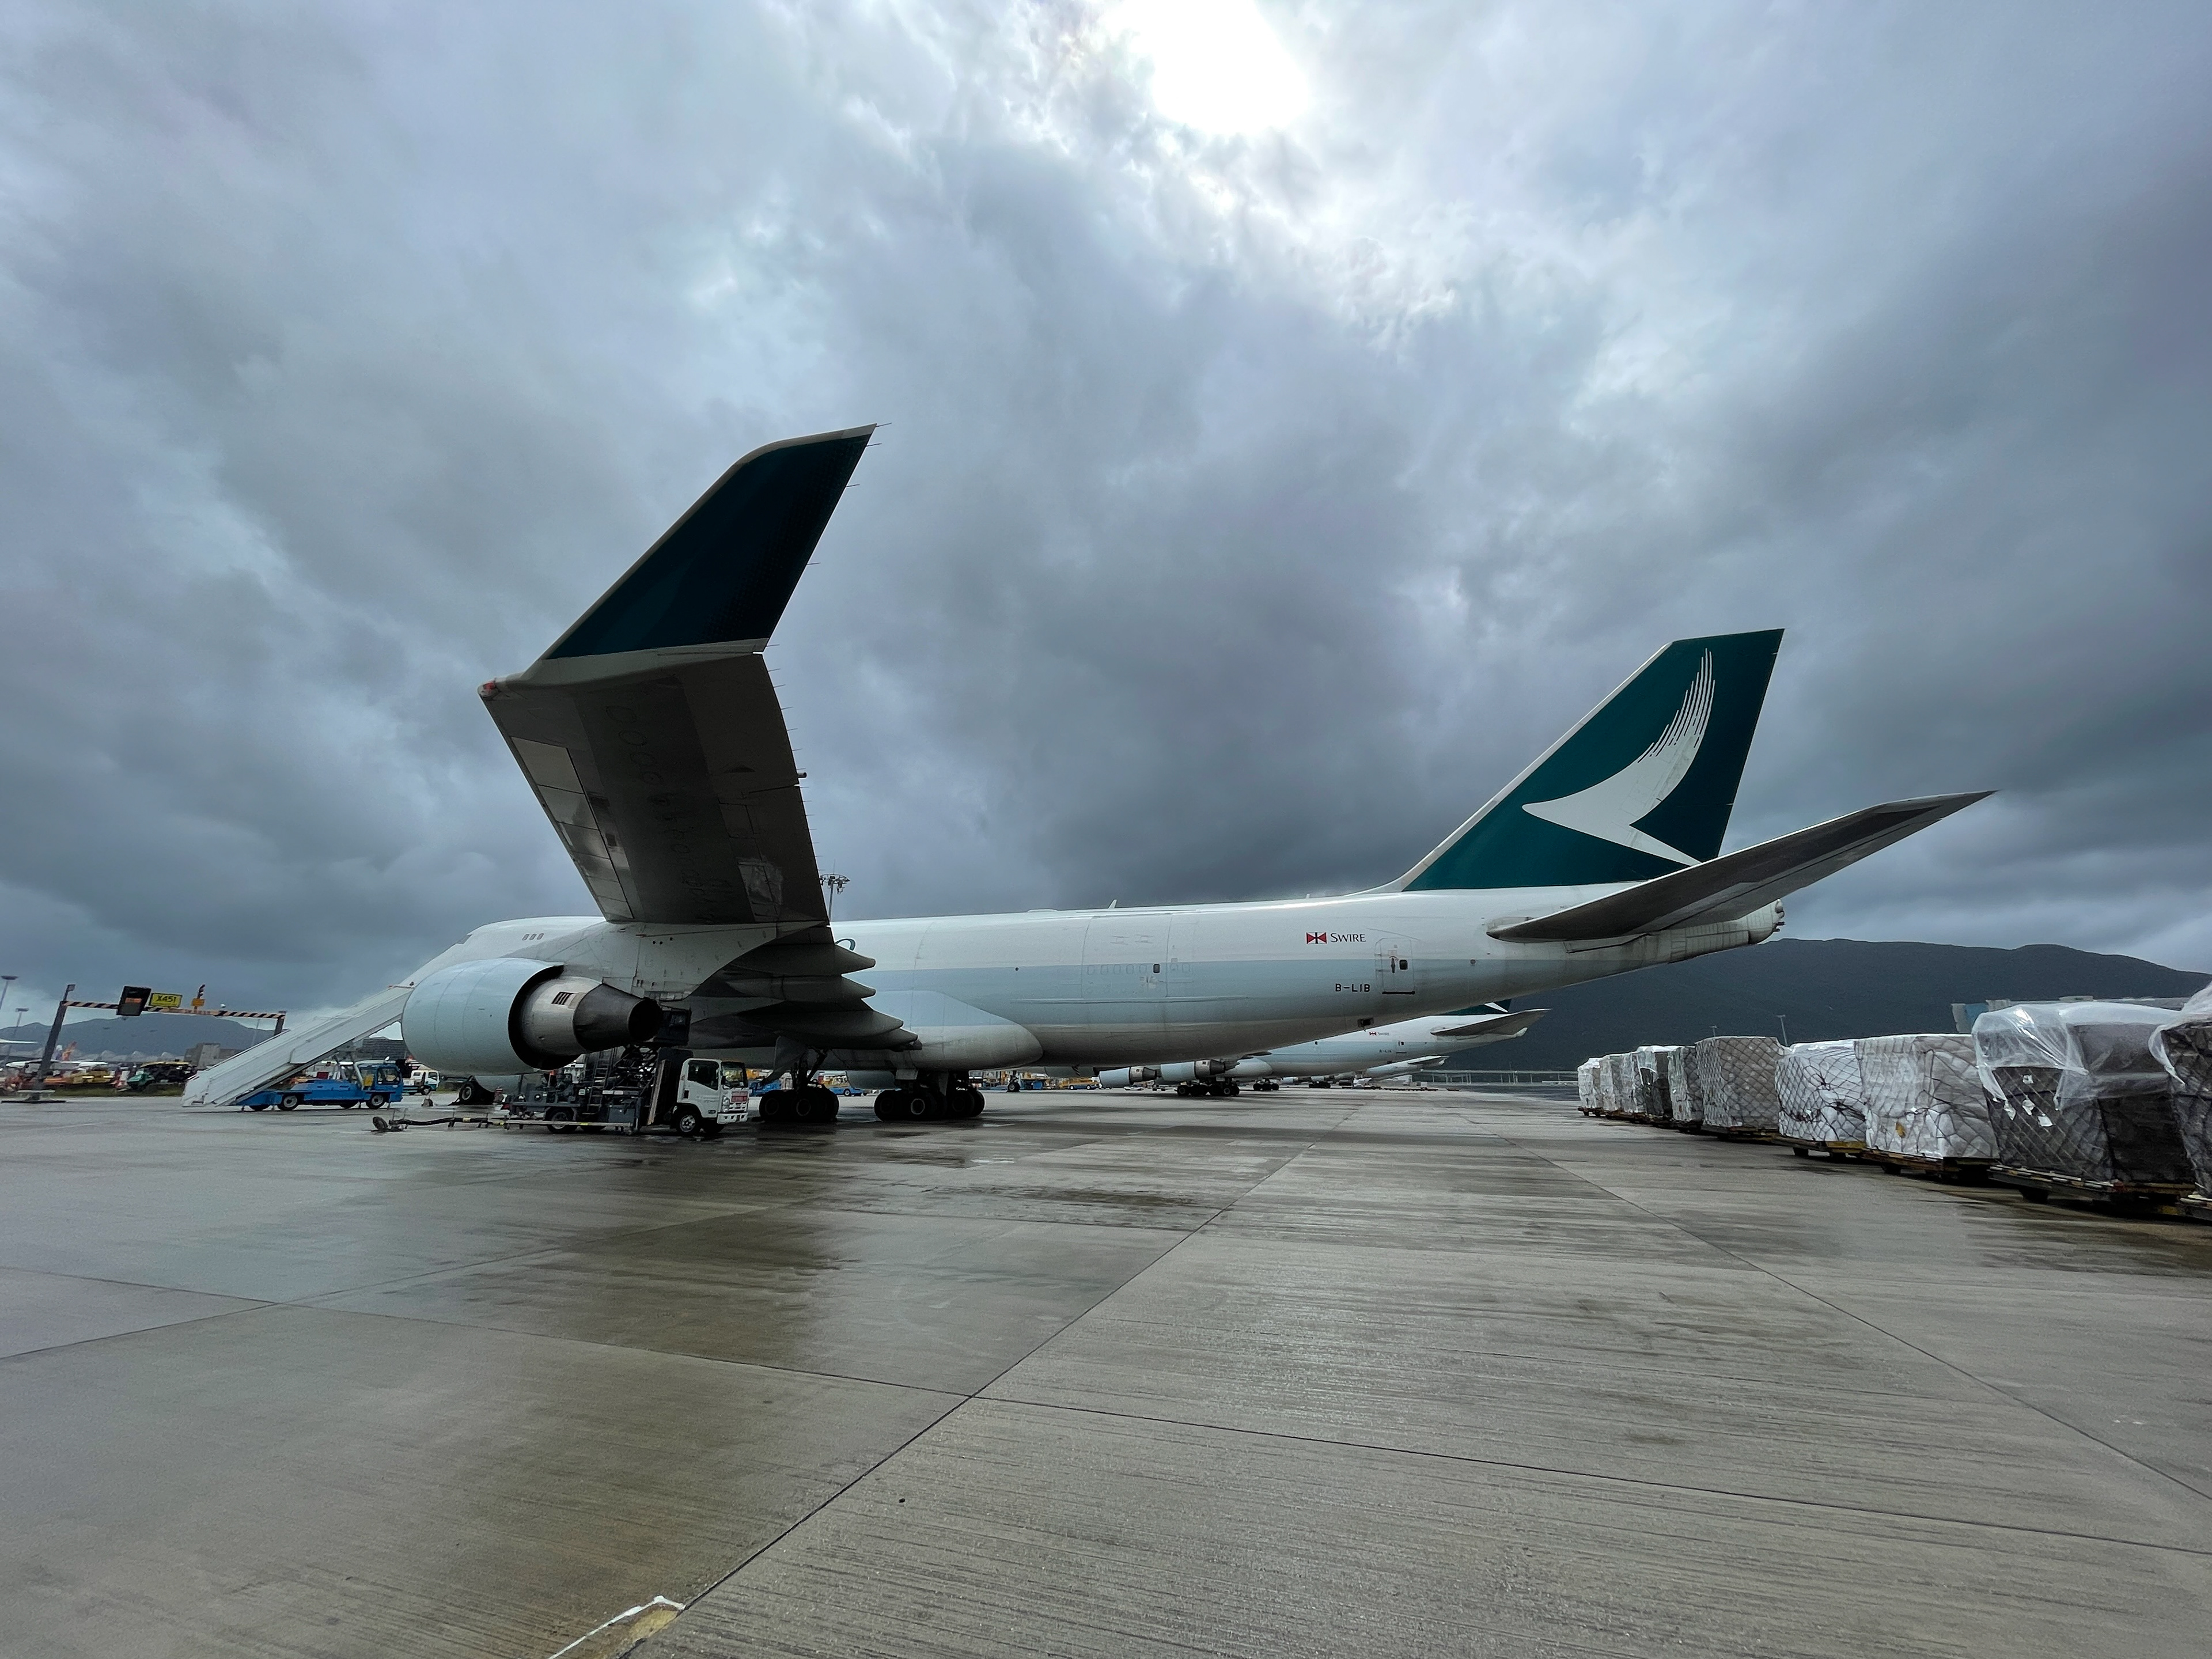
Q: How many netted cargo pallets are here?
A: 10